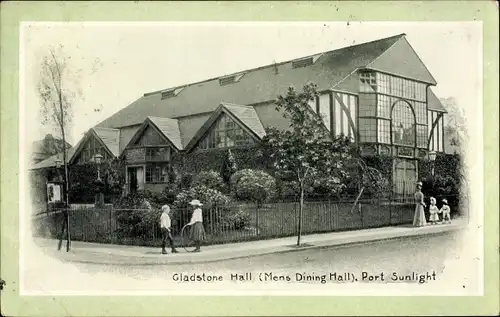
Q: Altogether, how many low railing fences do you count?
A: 1